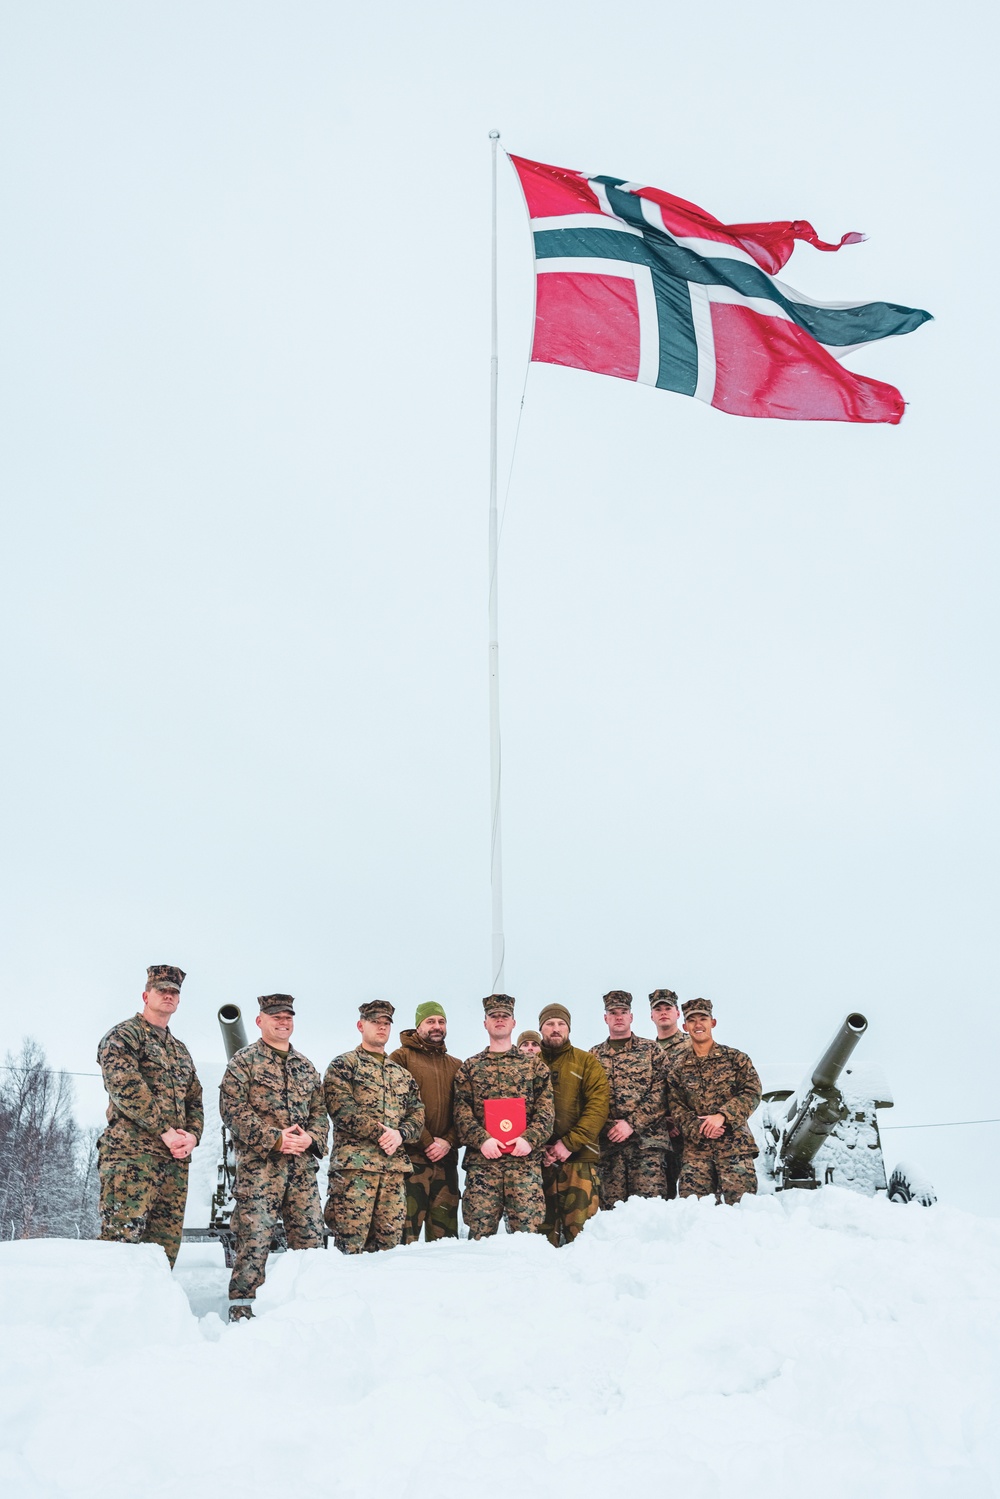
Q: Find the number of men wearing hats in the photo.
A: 10